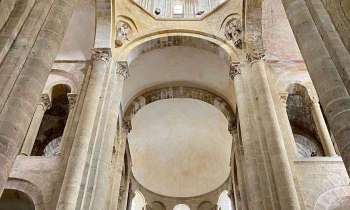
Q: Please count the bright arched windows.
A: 3